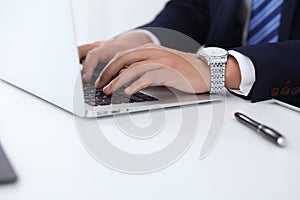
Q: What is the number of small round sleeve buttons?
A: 3